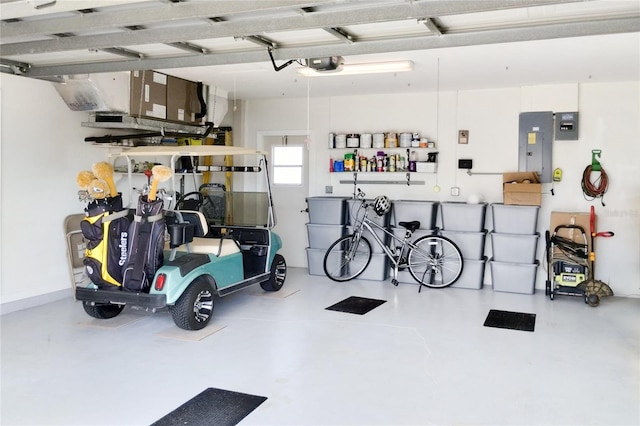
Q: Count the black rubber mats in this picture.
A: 3